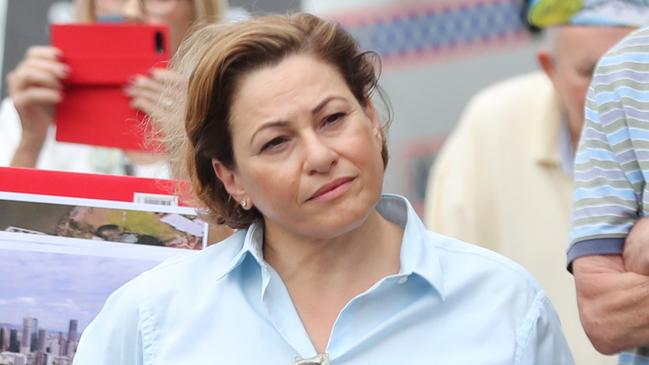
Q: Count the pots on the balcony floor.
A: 0